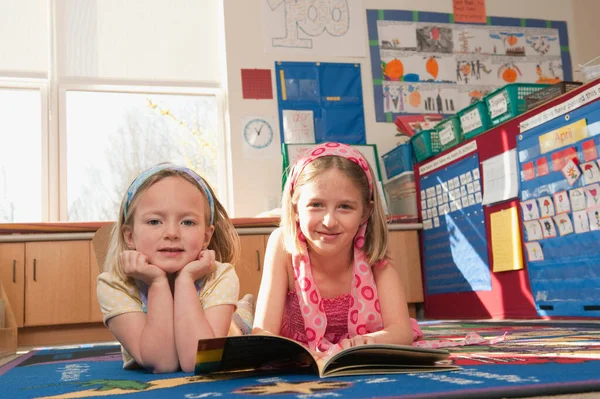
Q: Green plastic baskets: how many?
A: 4